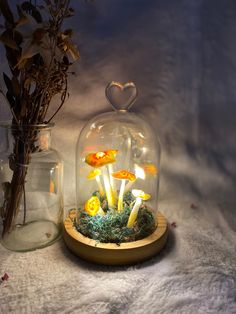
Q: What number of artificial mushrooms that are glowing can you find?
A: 5